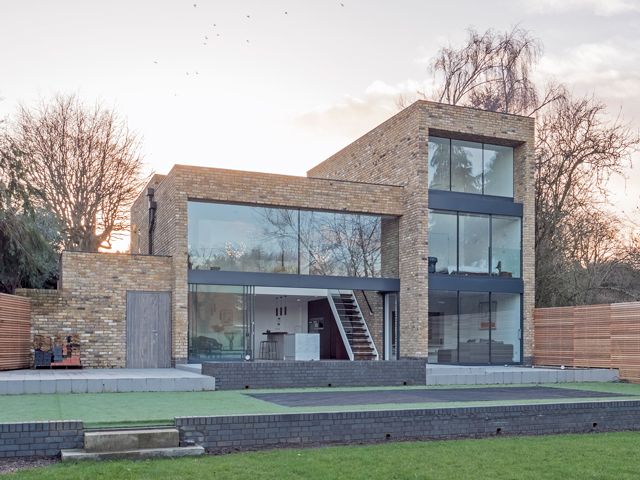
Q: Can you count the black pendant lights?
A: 3